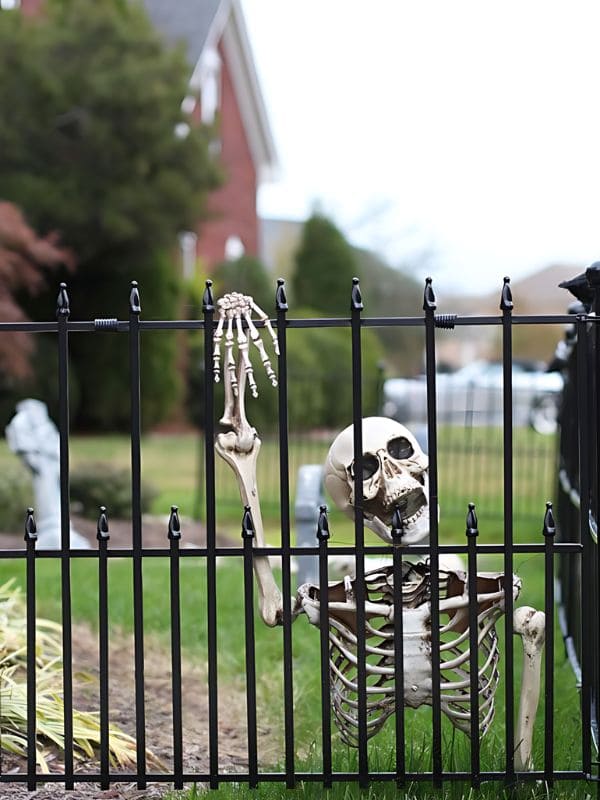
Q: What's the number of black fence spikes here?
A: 15